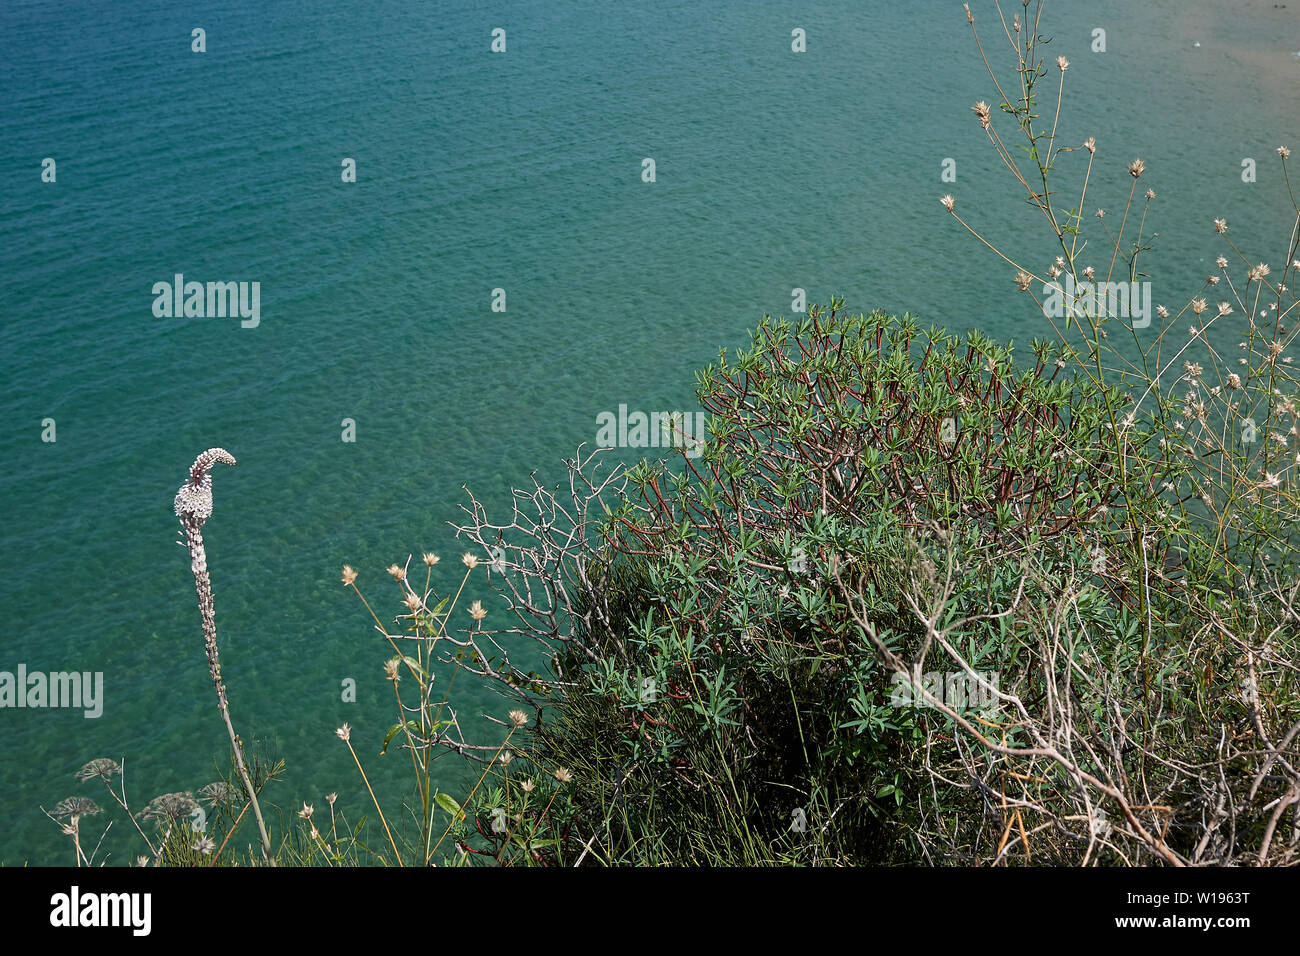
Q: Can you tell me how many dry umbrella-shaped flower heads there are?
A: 4